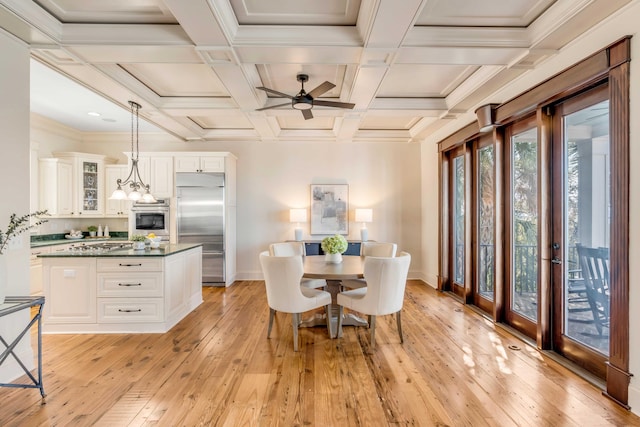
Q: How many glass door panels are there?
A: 4